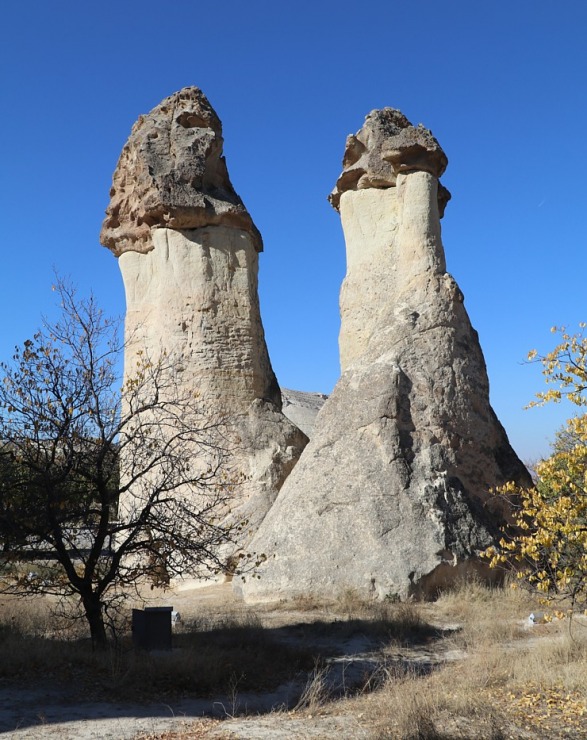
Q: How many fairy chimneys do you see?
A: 2